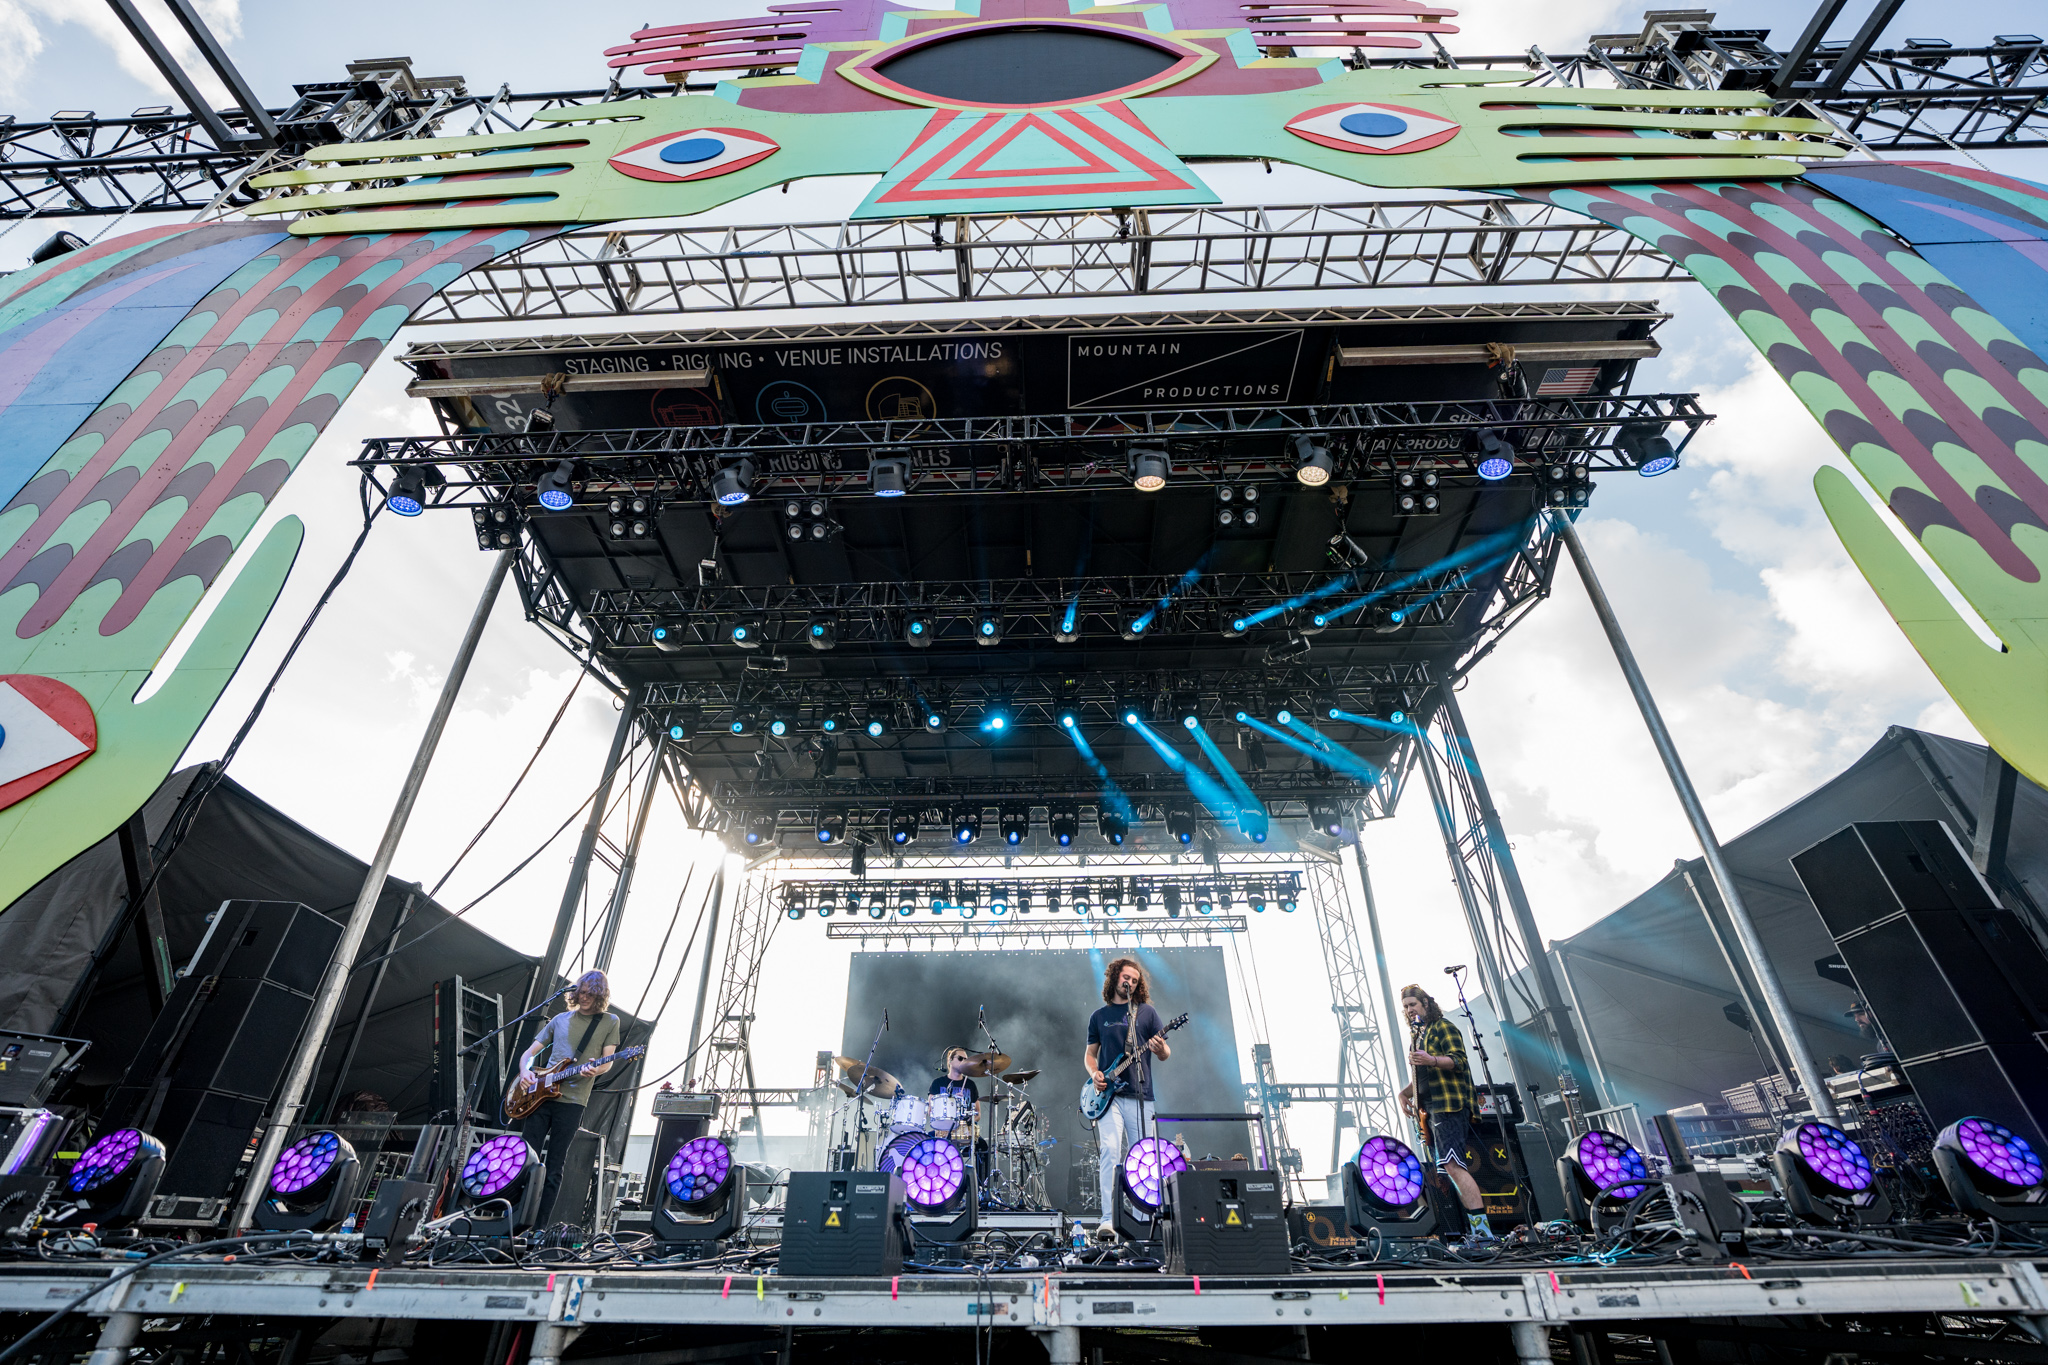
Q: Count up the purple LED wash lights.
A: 10